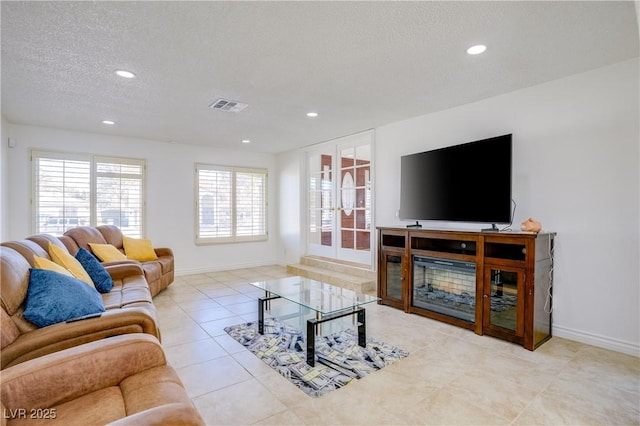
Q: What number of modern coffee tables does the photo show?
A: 1